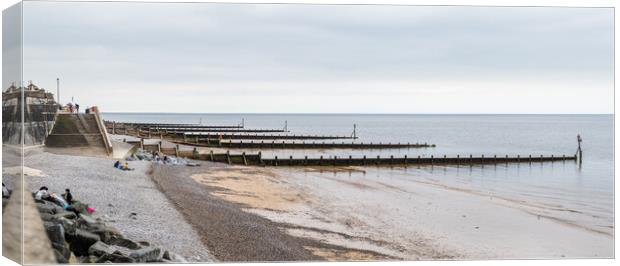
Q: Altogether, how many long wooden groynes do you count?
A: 6